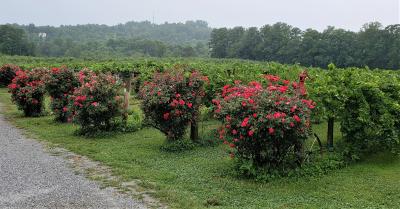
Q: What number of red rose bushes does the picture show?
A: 6